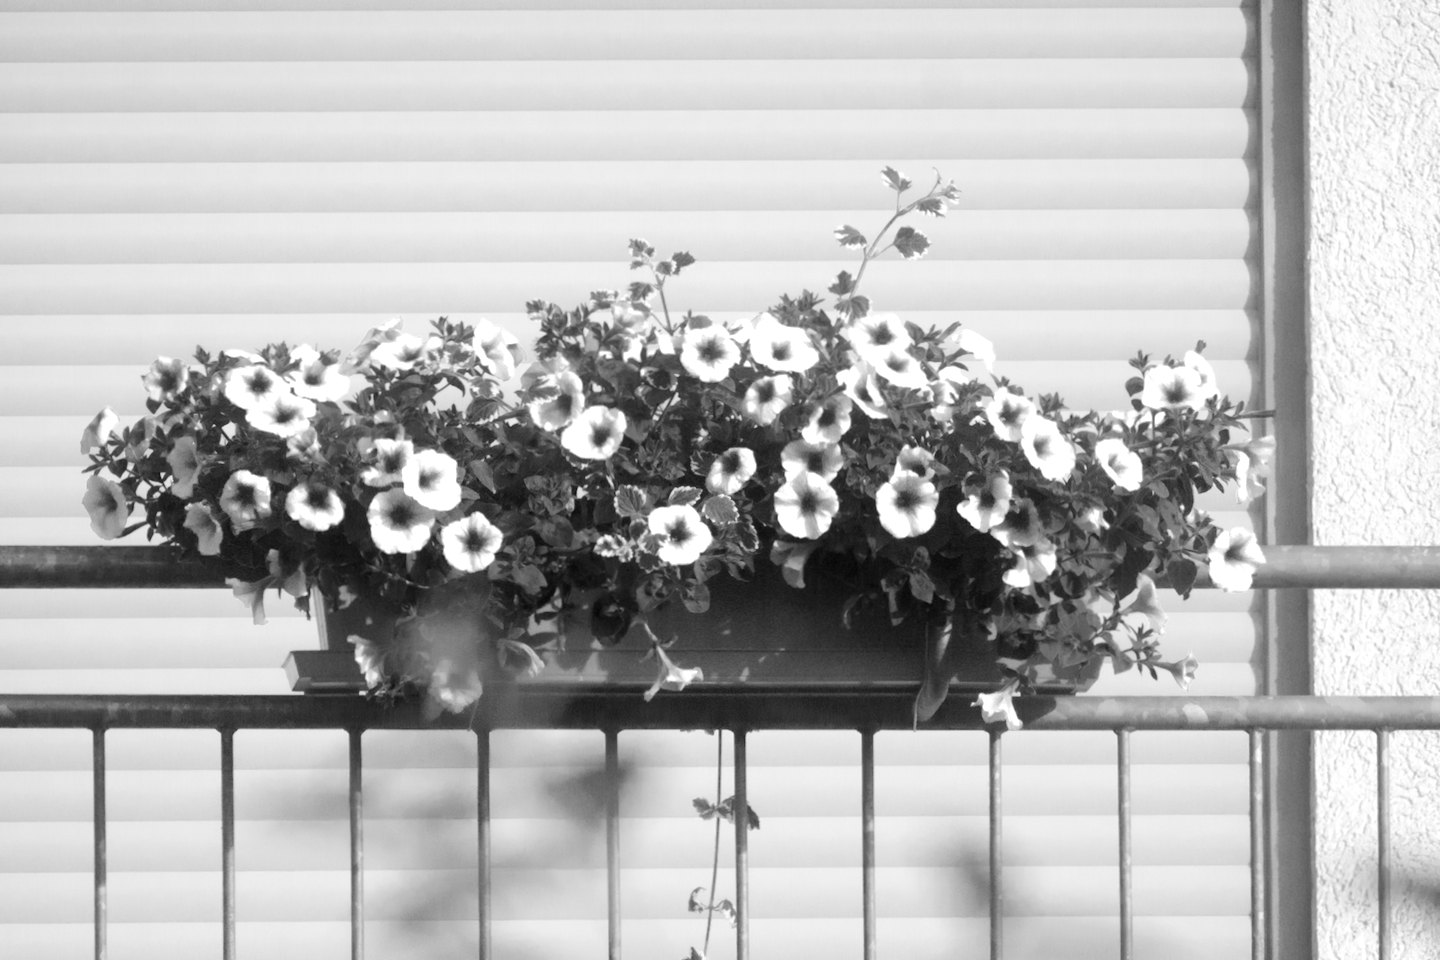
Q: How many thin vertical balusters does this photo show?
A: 11